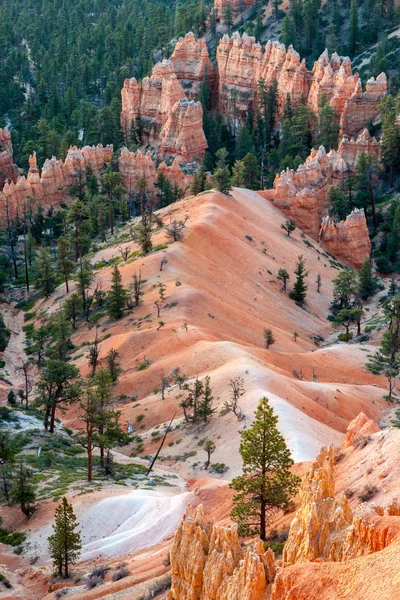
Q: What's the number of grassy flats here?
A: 1